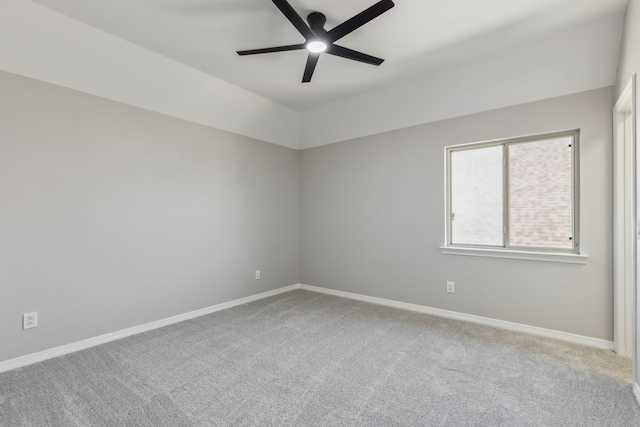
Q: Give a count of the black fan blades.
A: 5